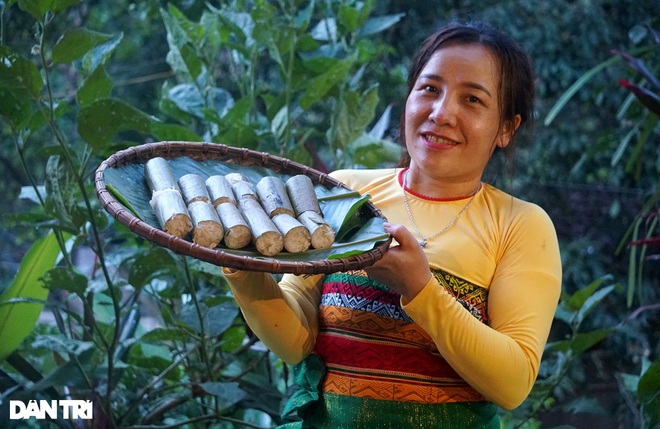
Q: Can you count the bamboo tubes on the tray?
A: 12